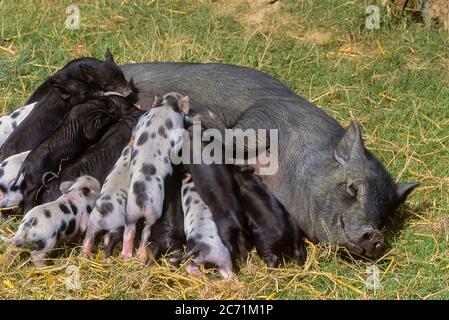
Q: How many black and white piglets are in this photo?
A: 6